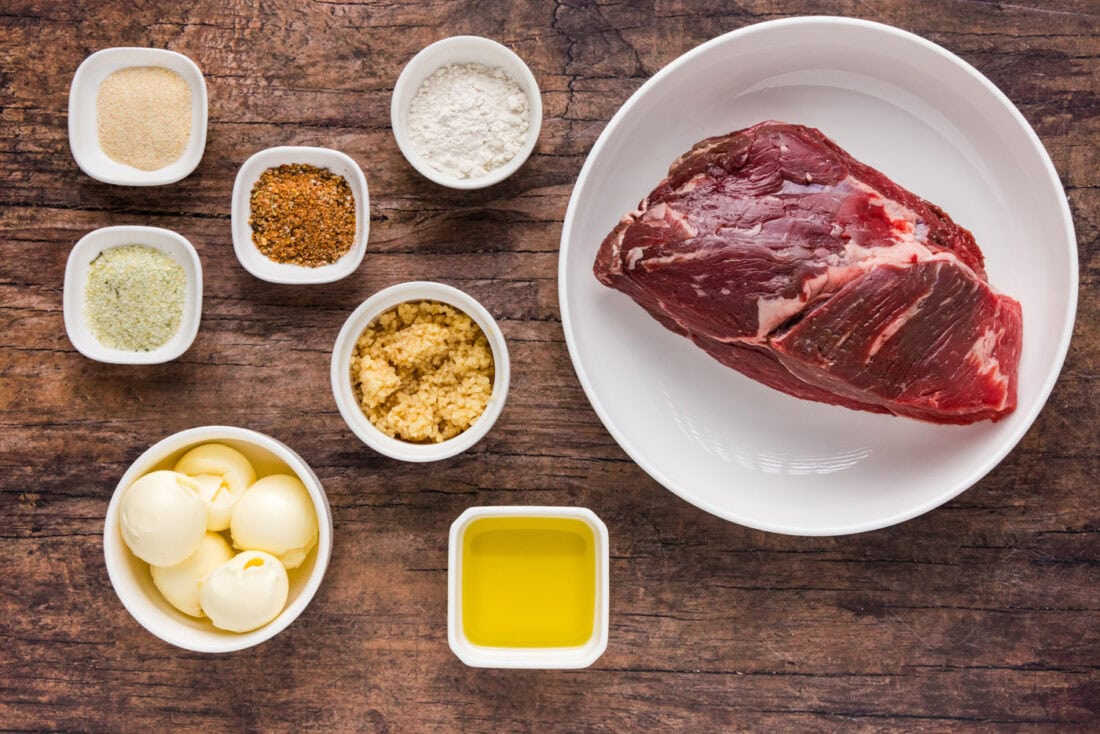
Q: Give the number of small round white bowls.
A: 3